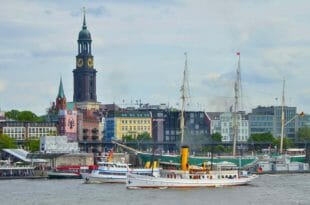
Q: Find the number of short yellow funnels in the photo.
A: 2